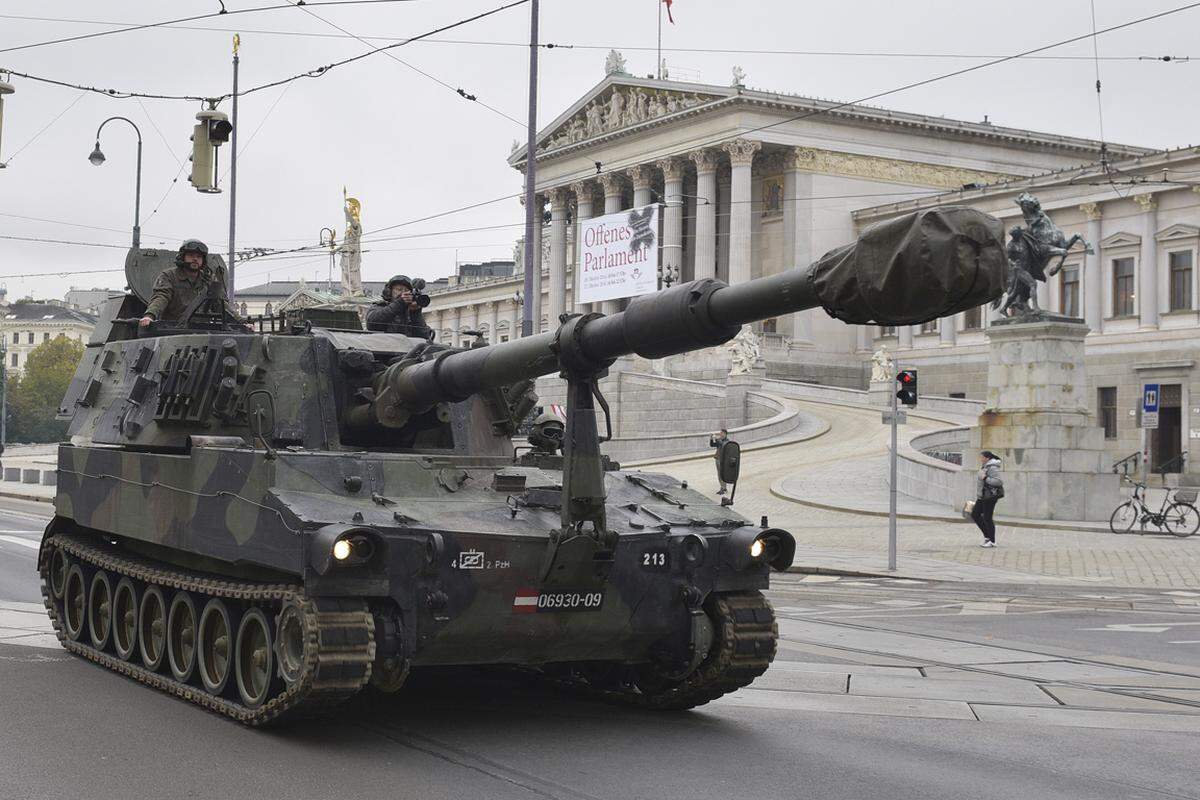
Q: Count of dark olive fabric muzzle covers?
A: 1